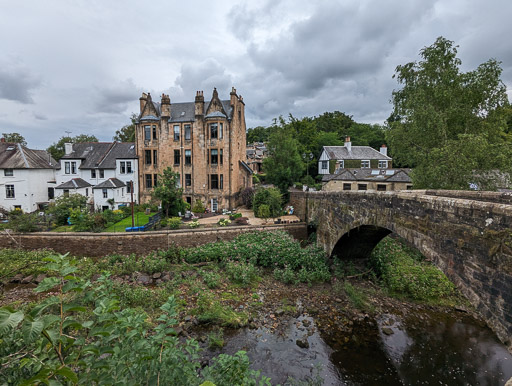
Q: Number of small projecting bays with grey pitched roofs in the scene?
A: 2